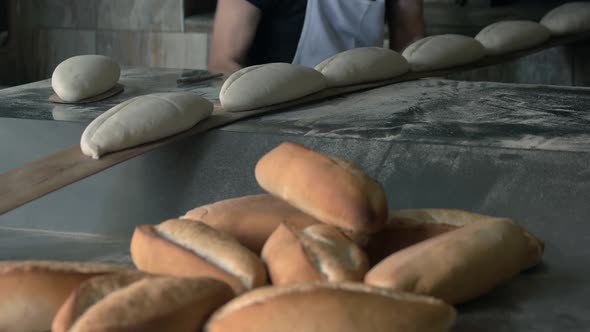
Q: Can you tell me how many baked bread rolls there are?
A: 9